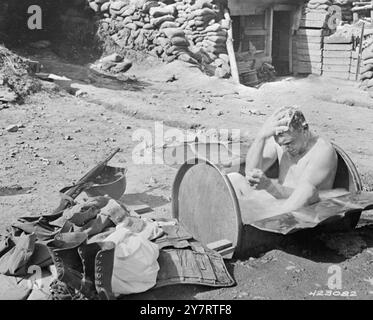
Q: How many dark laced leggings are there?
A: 2